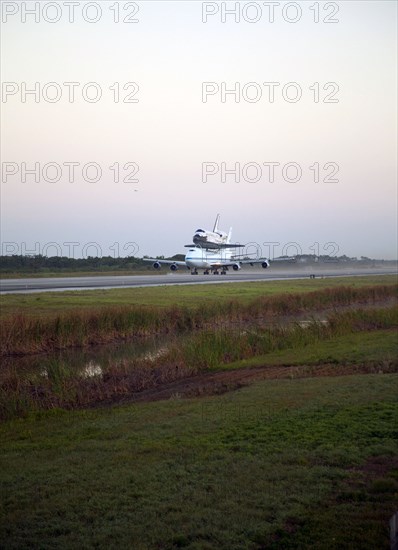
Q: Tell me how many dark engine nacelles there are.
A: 4